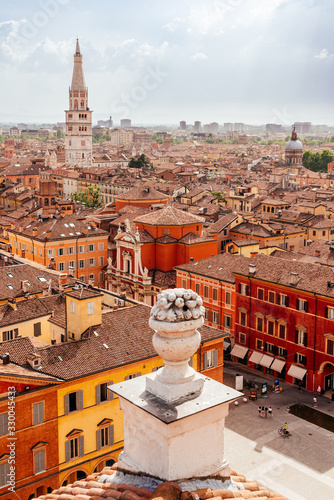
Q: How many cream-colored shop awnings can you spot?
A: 5